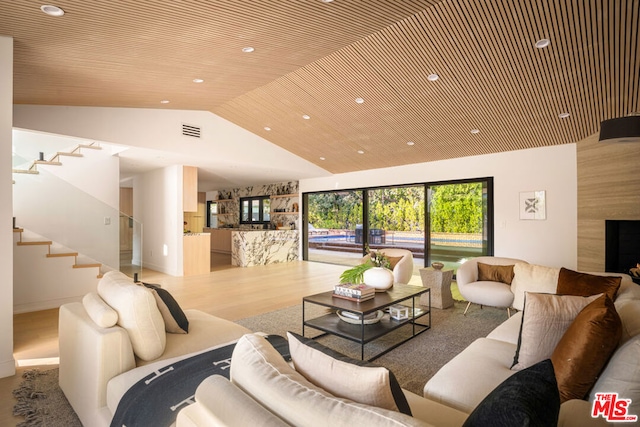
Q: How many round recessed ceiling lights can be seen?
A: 15